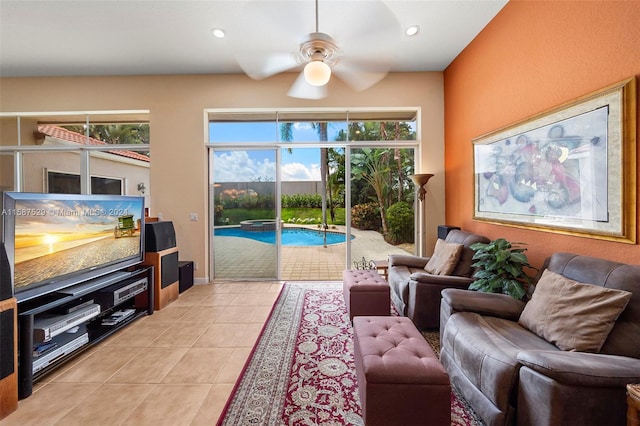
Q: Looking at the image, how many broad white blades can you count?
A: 5